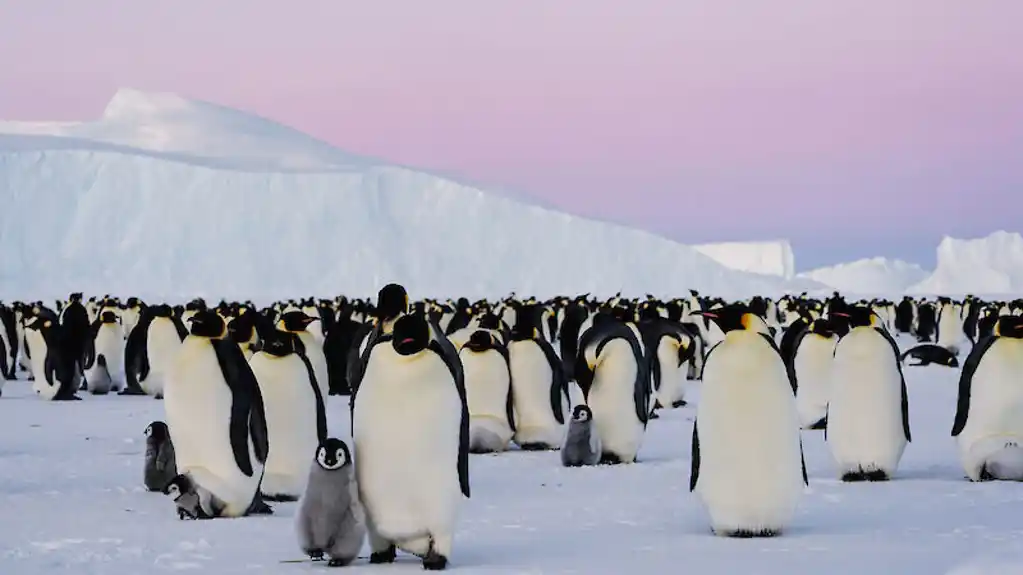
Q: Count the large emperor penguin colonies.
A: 1